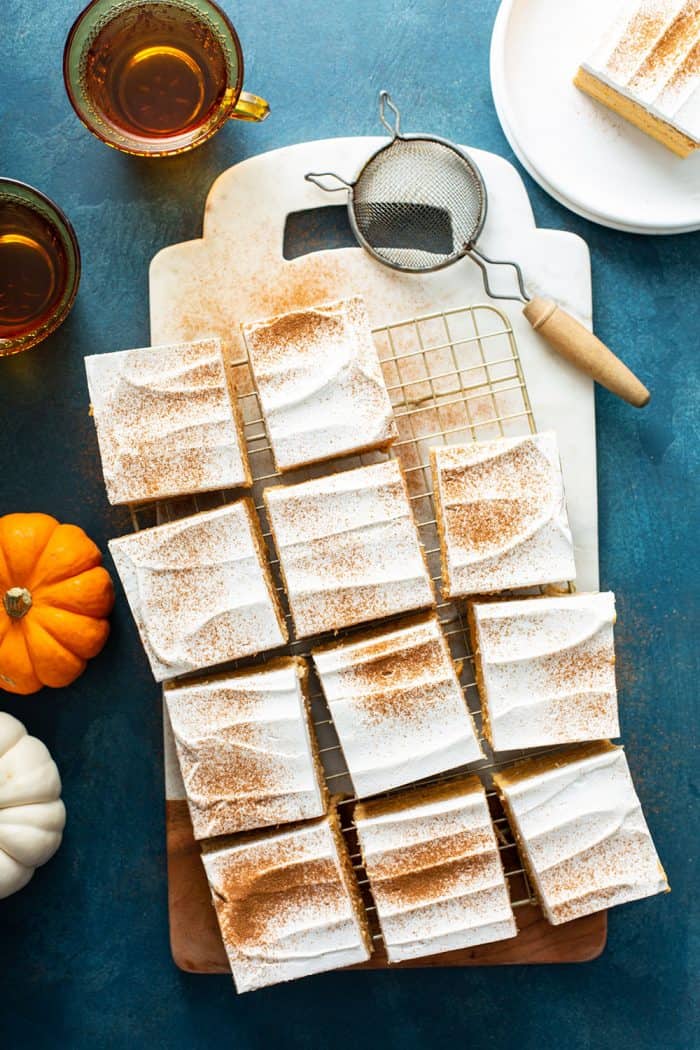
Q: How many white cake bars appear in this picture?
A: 12